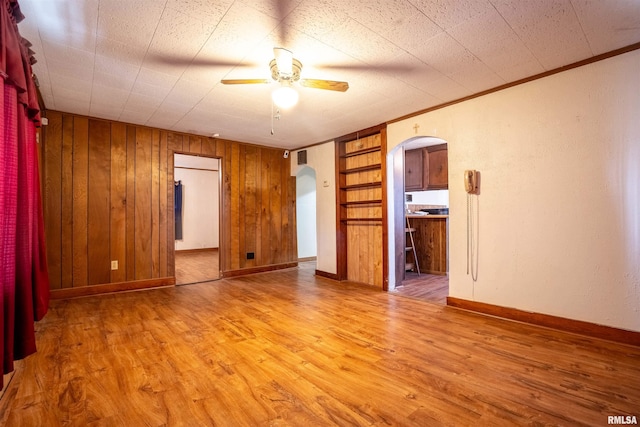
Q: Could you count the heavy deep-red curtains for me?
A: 1